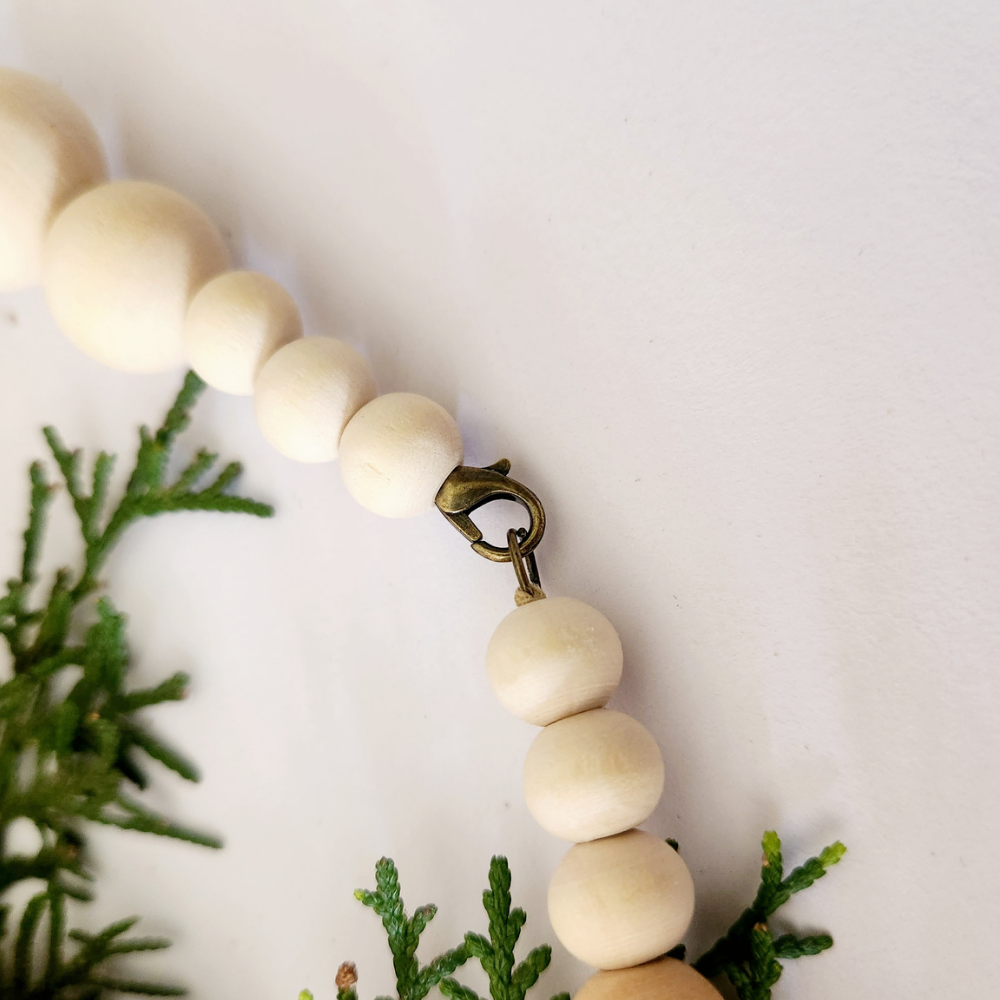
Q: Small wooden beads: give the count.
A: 6